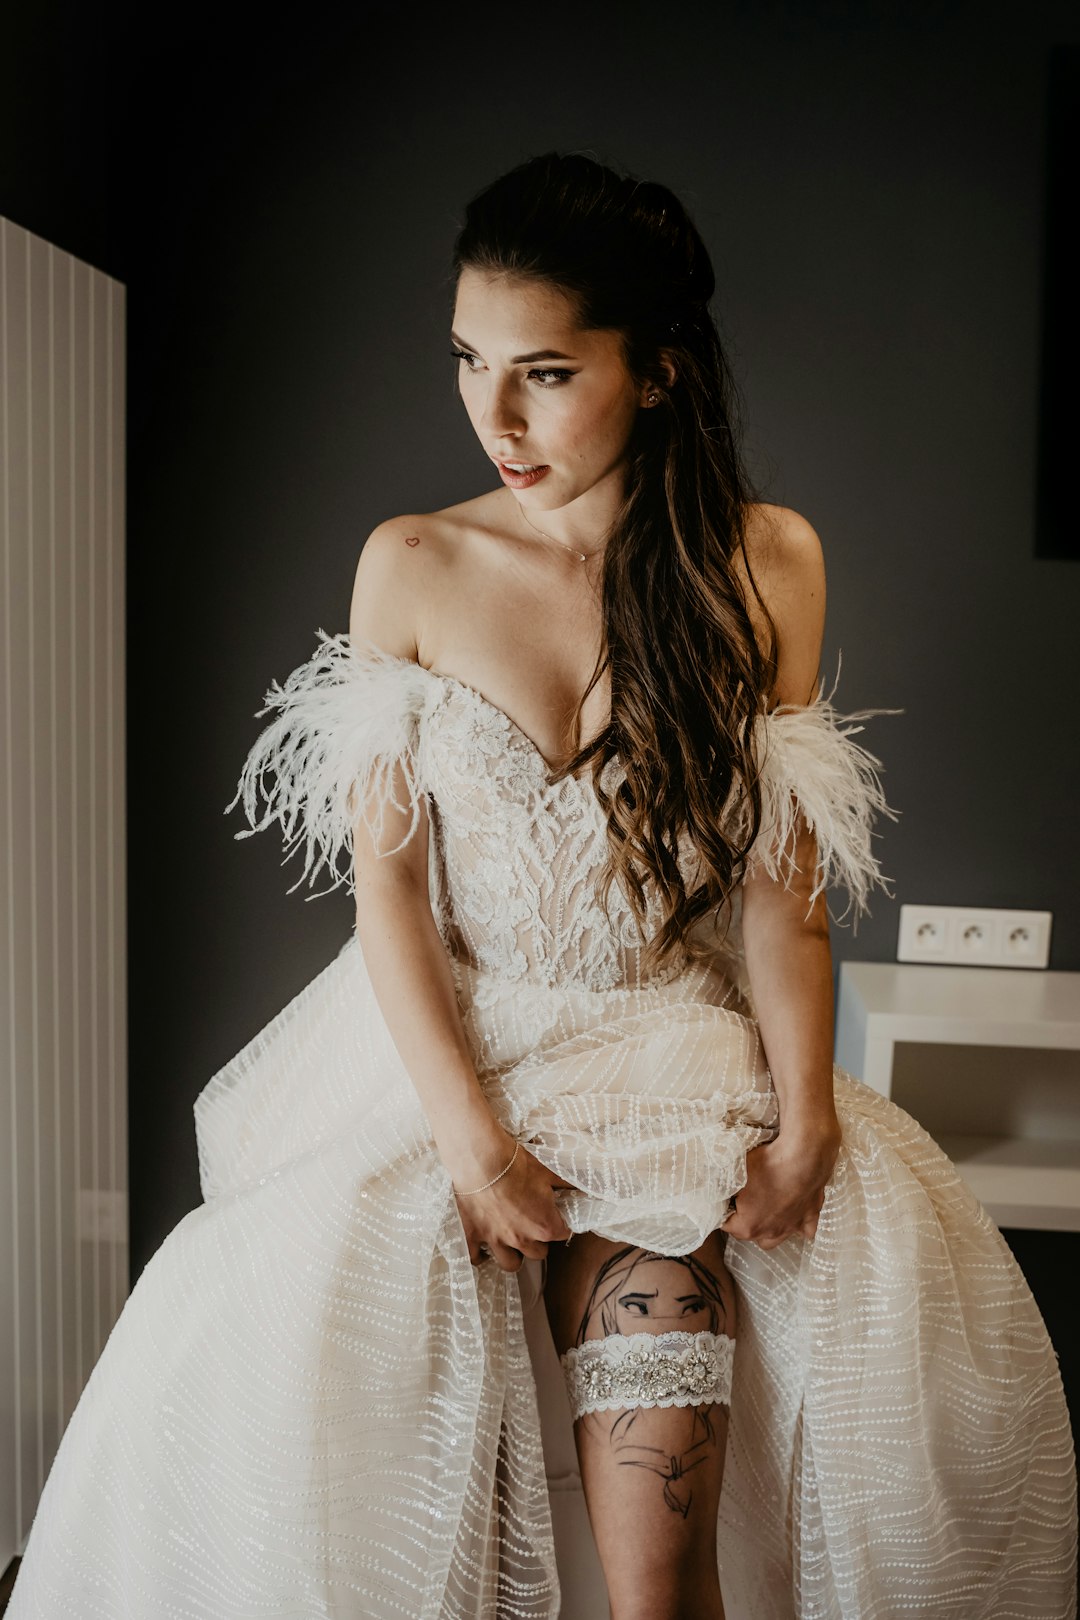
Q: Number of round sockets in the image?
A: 3